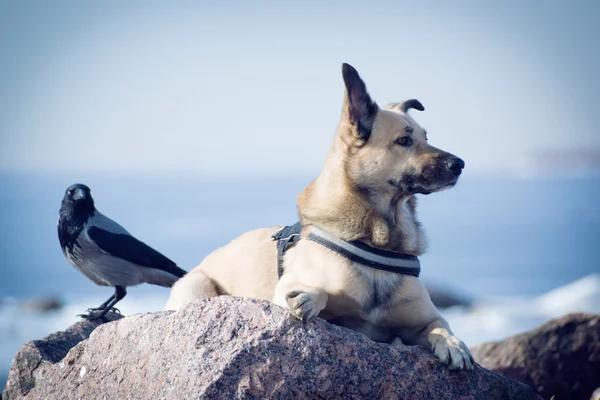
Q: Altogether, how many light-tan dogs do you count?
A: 1